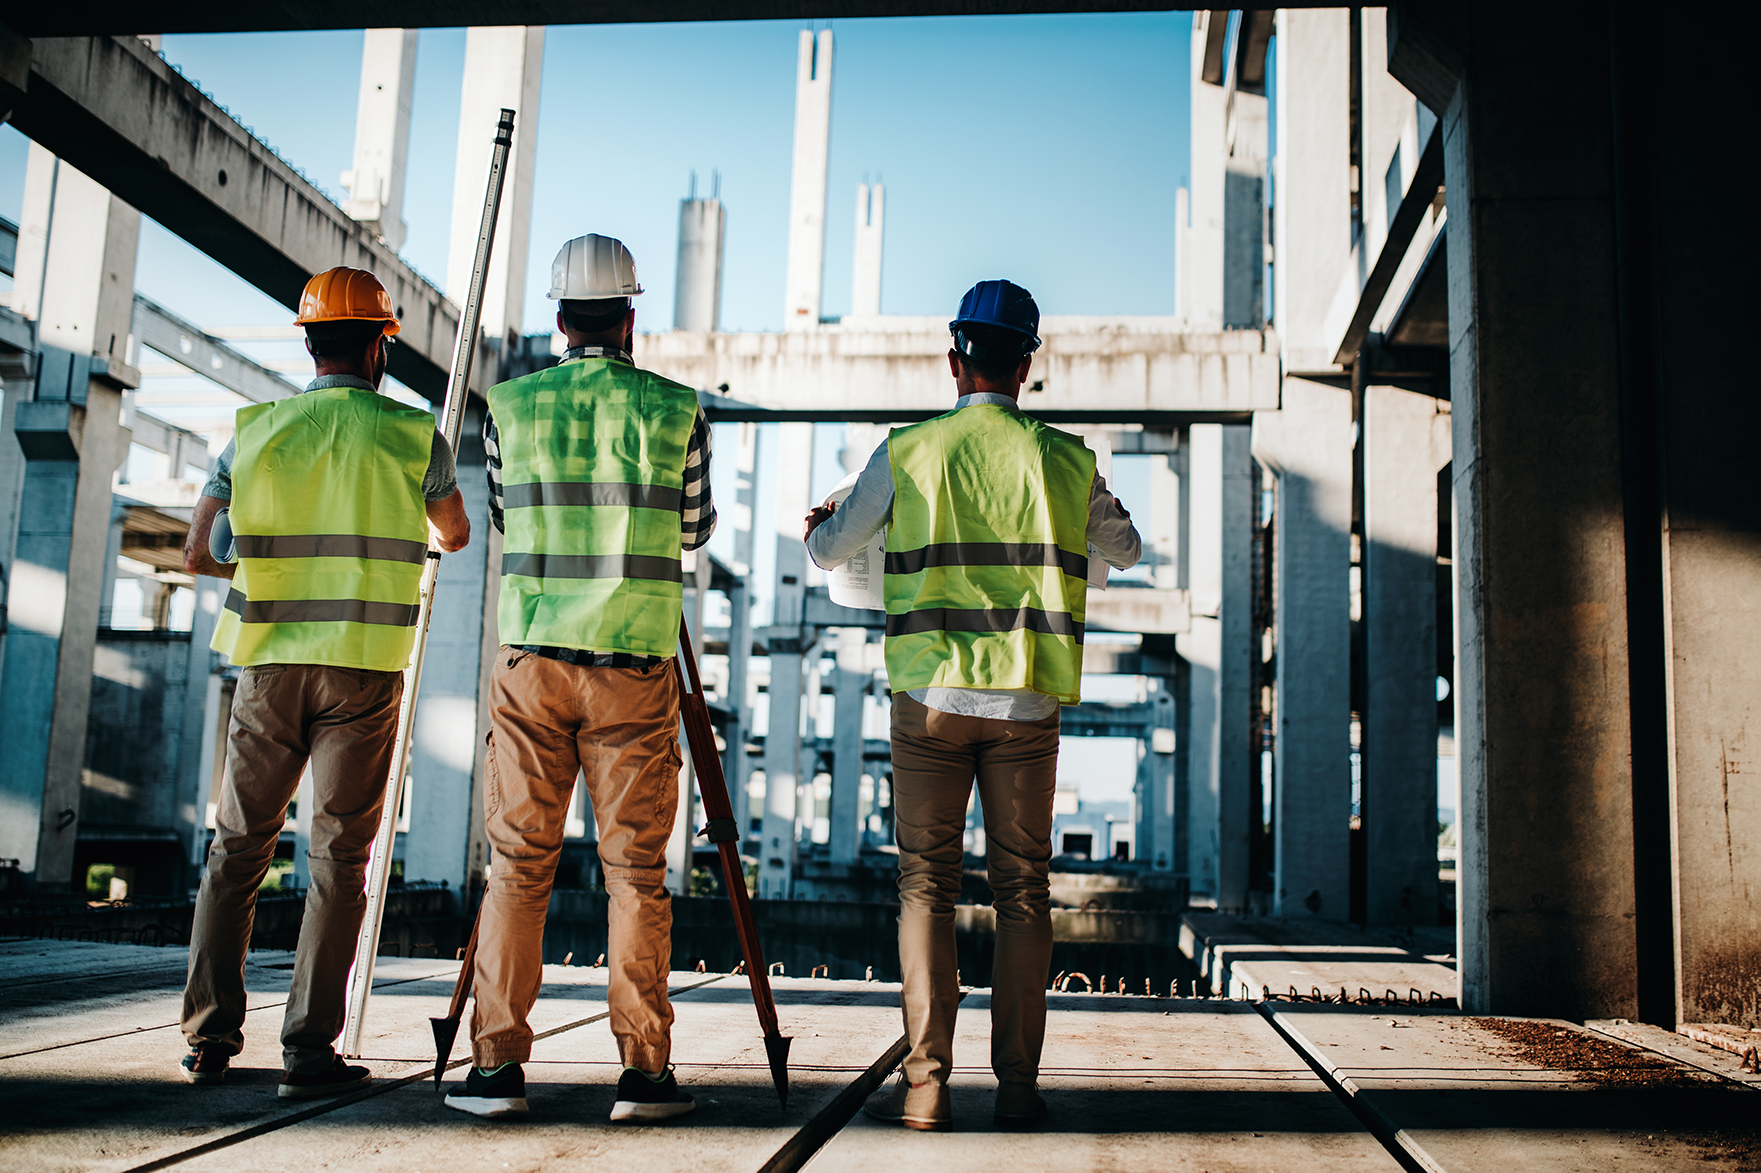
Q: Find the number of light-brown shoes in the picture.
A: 2